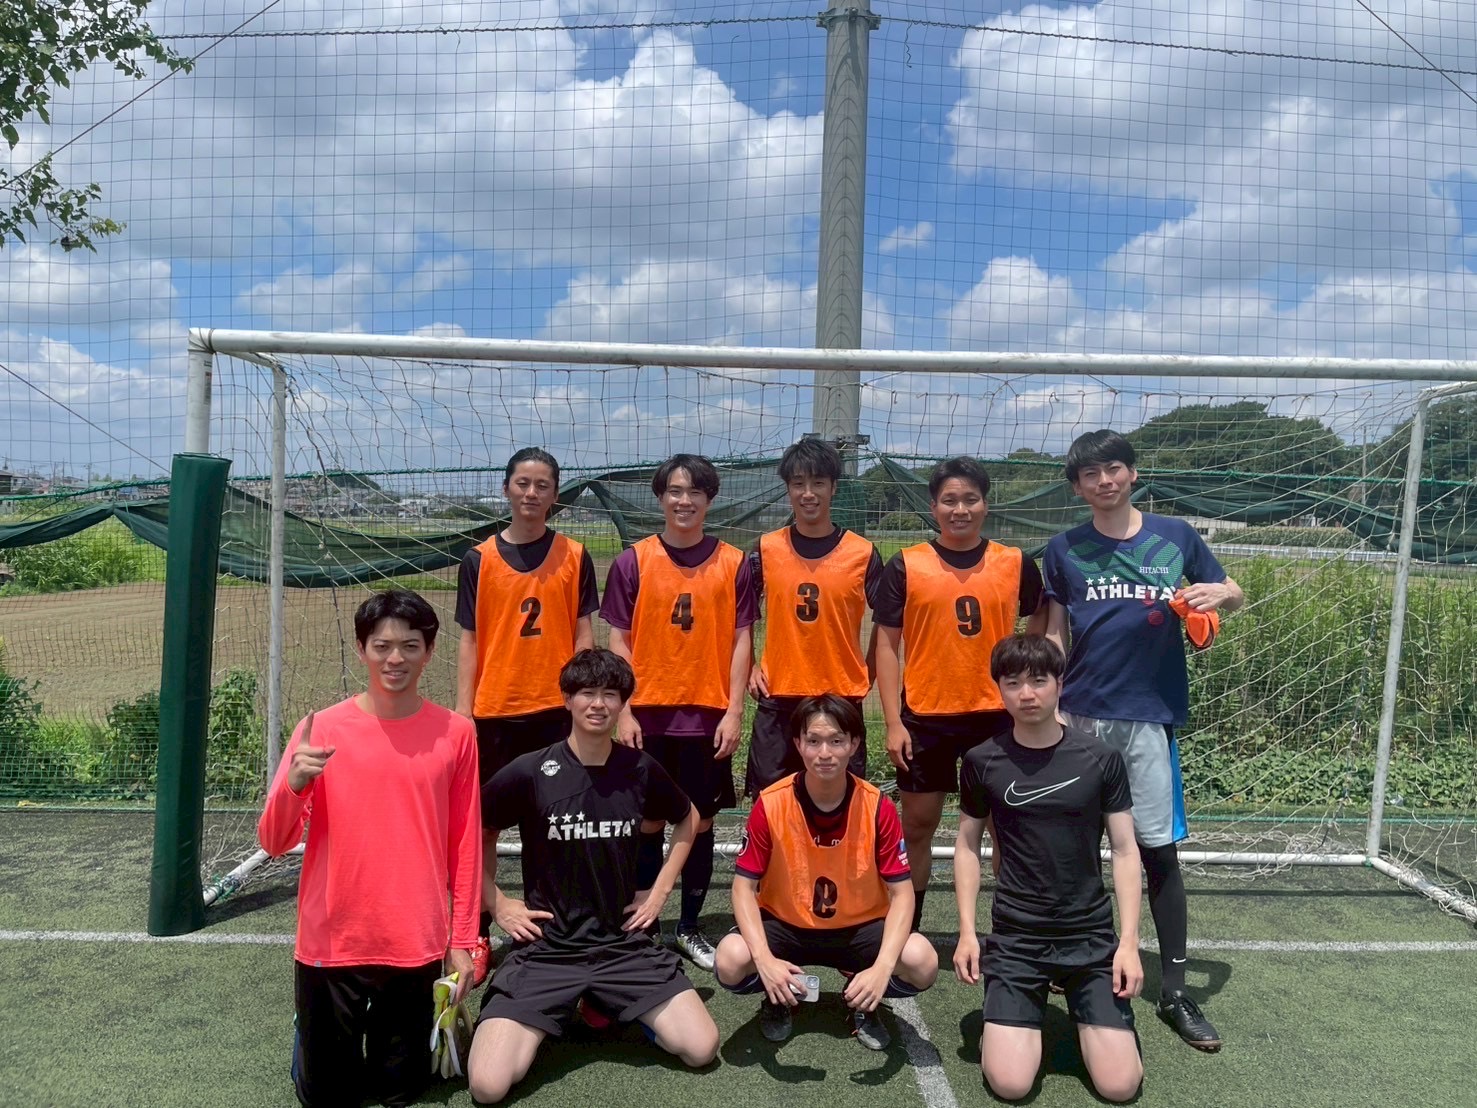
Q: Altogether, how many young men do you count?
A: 9